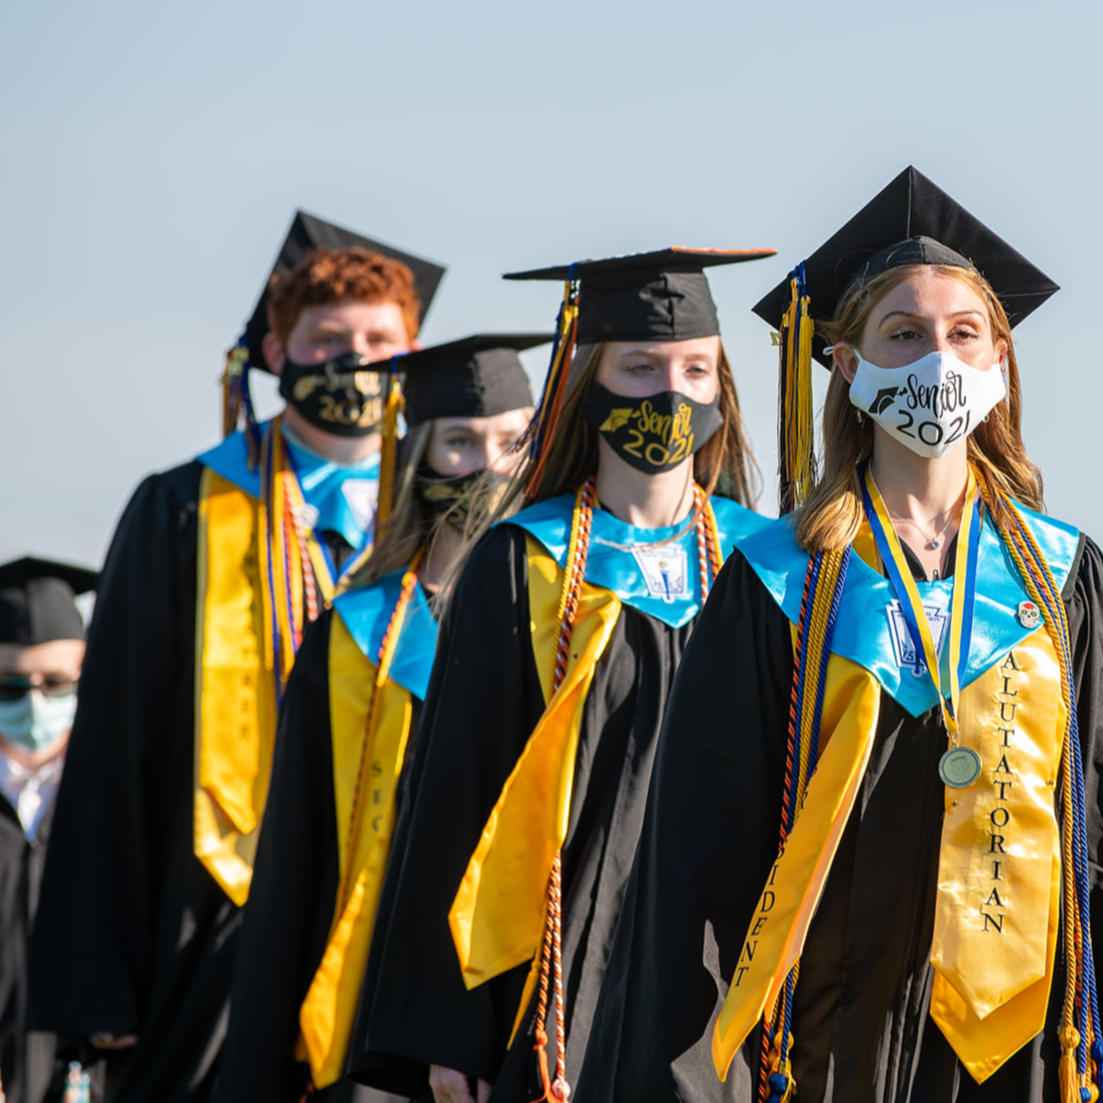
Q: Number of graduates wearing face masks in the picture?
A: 5